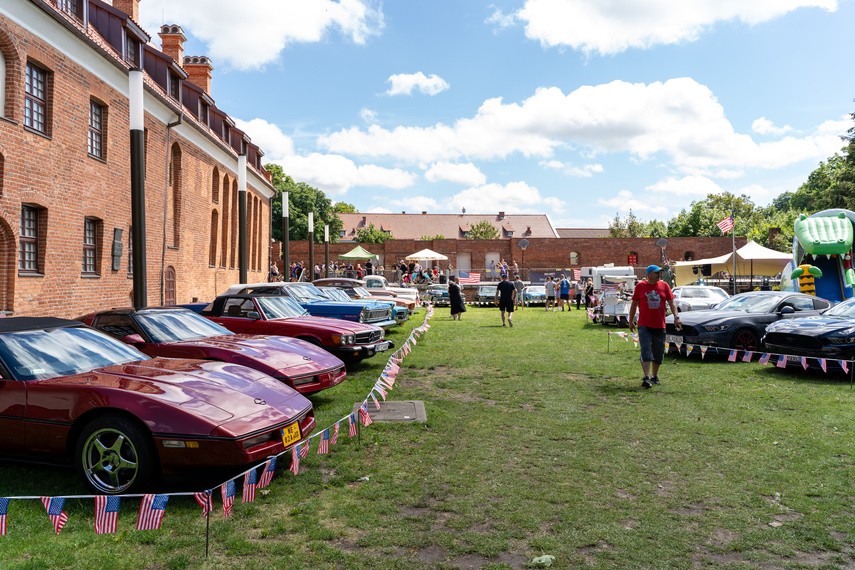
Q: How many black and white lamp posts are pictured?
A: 5